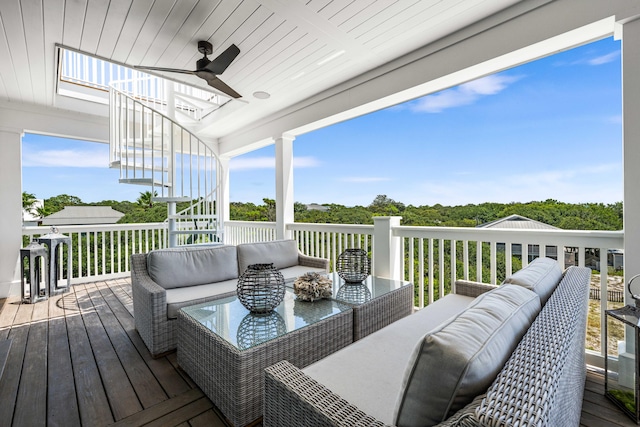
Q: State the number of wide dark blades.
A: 3